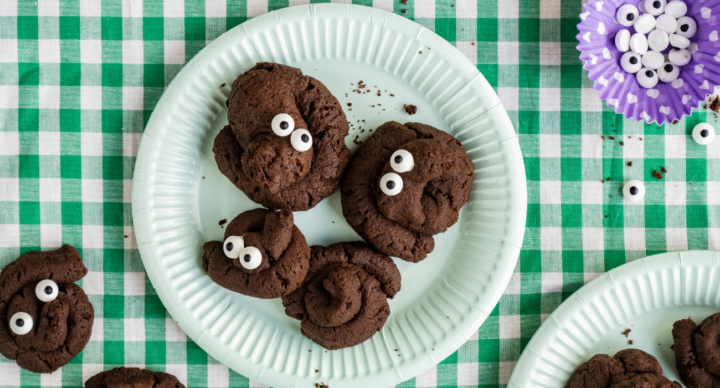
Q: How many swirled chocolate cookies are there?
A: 8